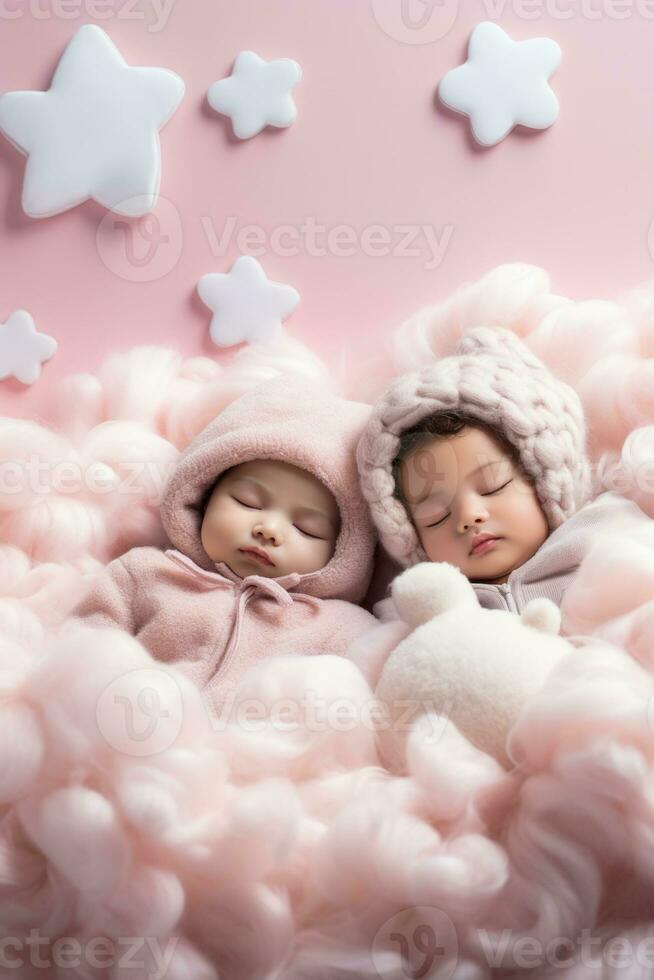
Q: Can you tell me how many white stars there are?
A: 5